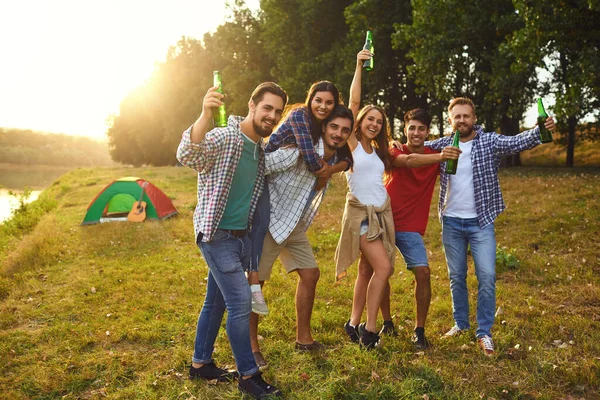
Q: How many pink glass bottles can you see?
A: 0